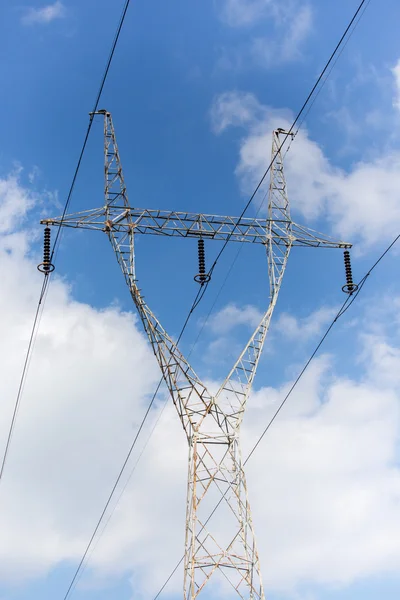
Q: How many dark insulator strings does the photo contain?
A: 3